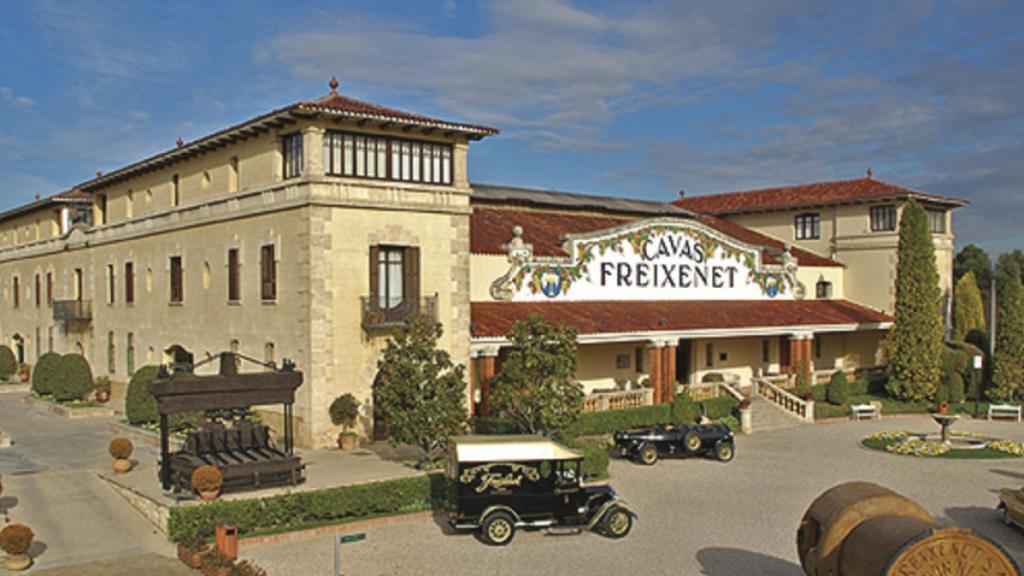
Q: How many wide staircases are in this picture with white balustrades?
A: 1